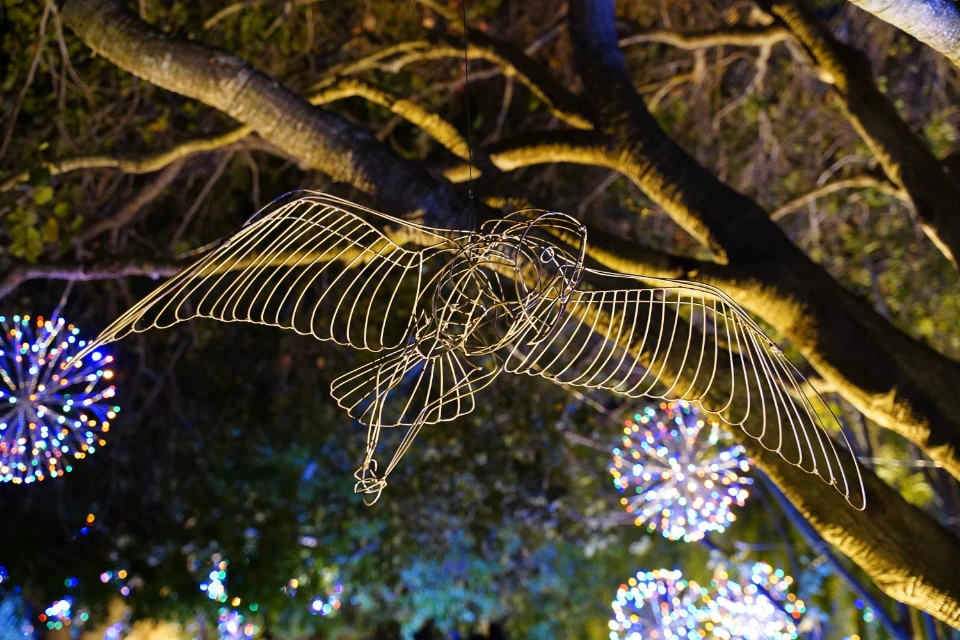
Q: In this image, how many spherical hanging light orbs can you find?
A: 4